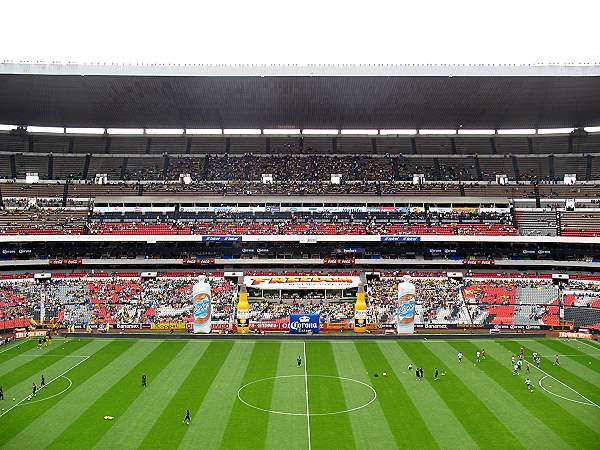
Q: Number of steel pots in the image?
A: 0